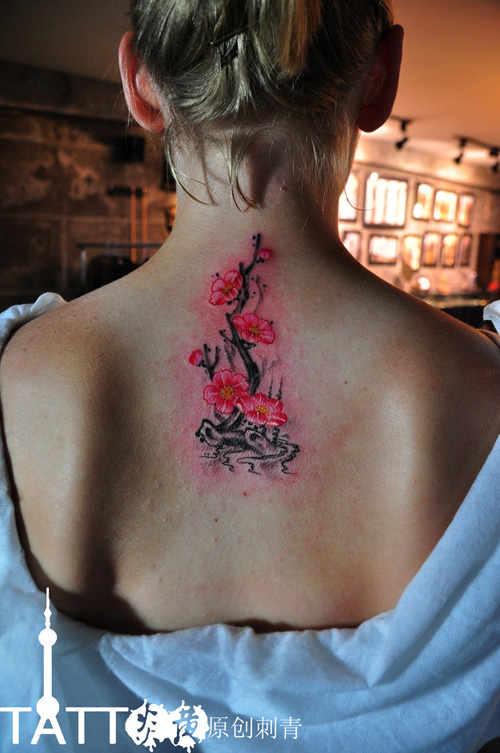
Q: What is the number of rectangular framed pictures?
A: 11